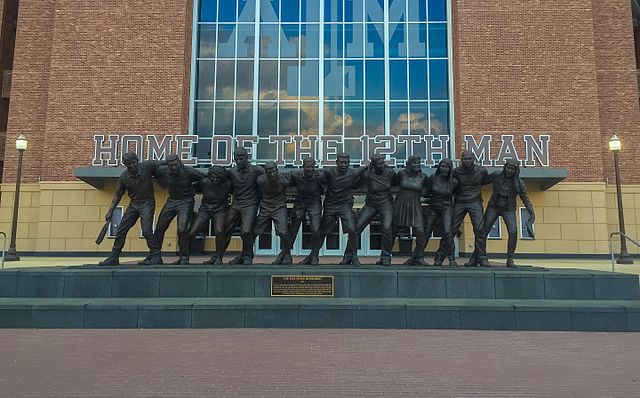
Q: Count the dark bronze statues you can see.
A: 12